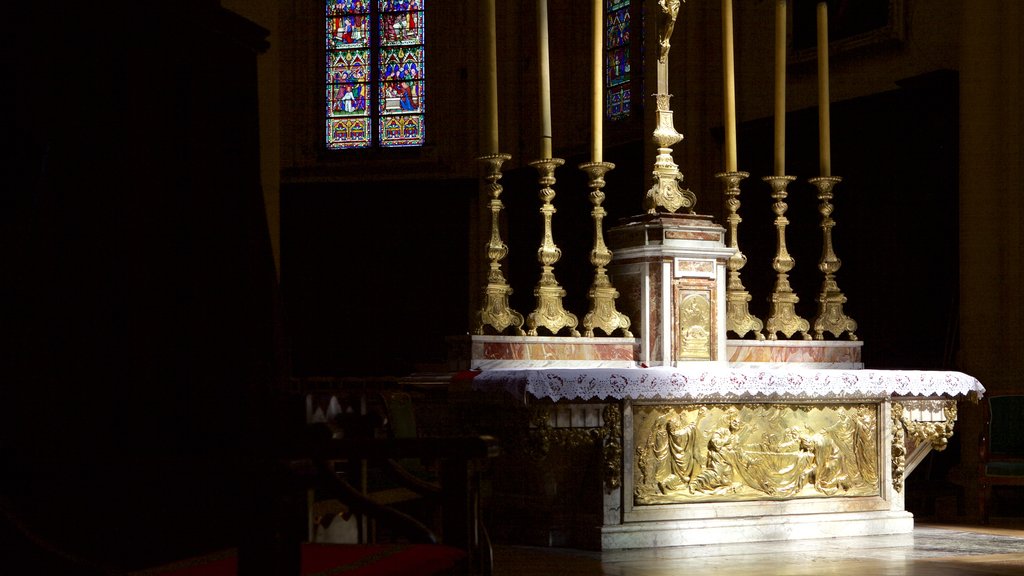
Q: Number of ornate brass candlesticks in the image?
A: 6